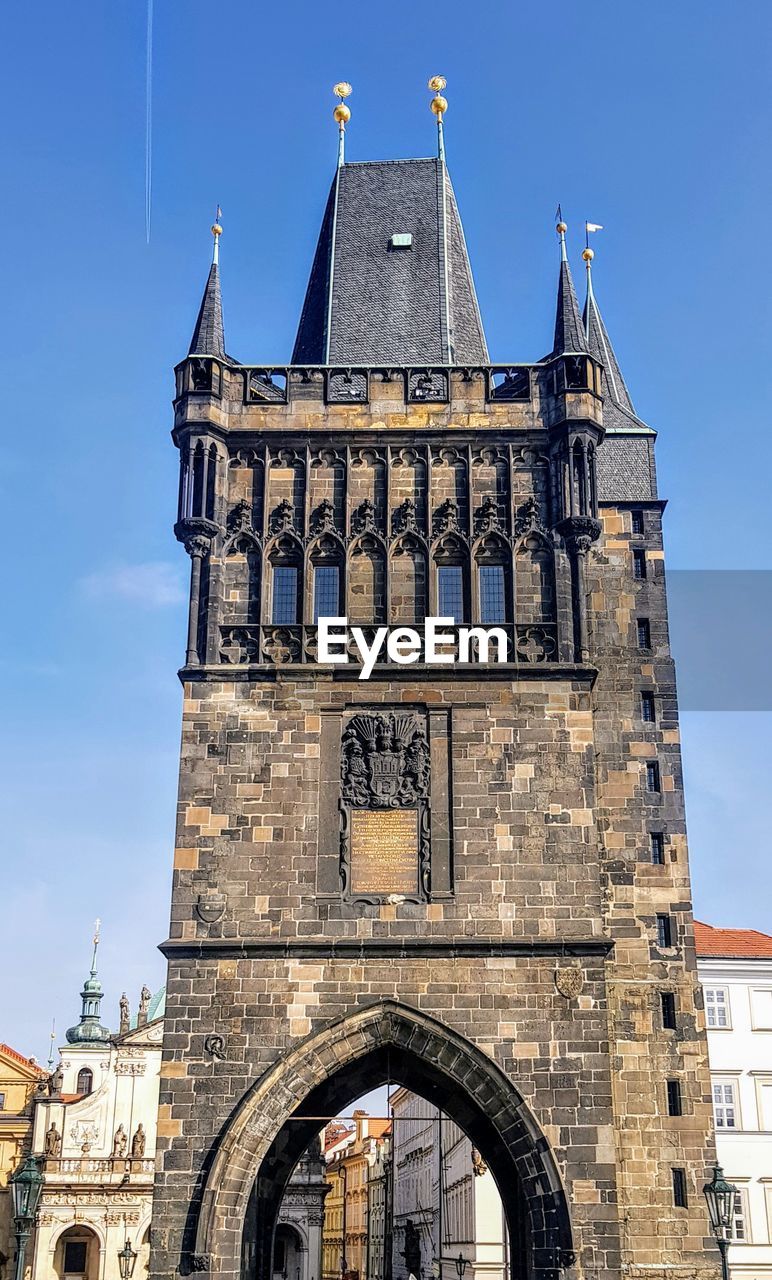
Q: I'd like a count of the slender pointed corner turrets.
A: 3